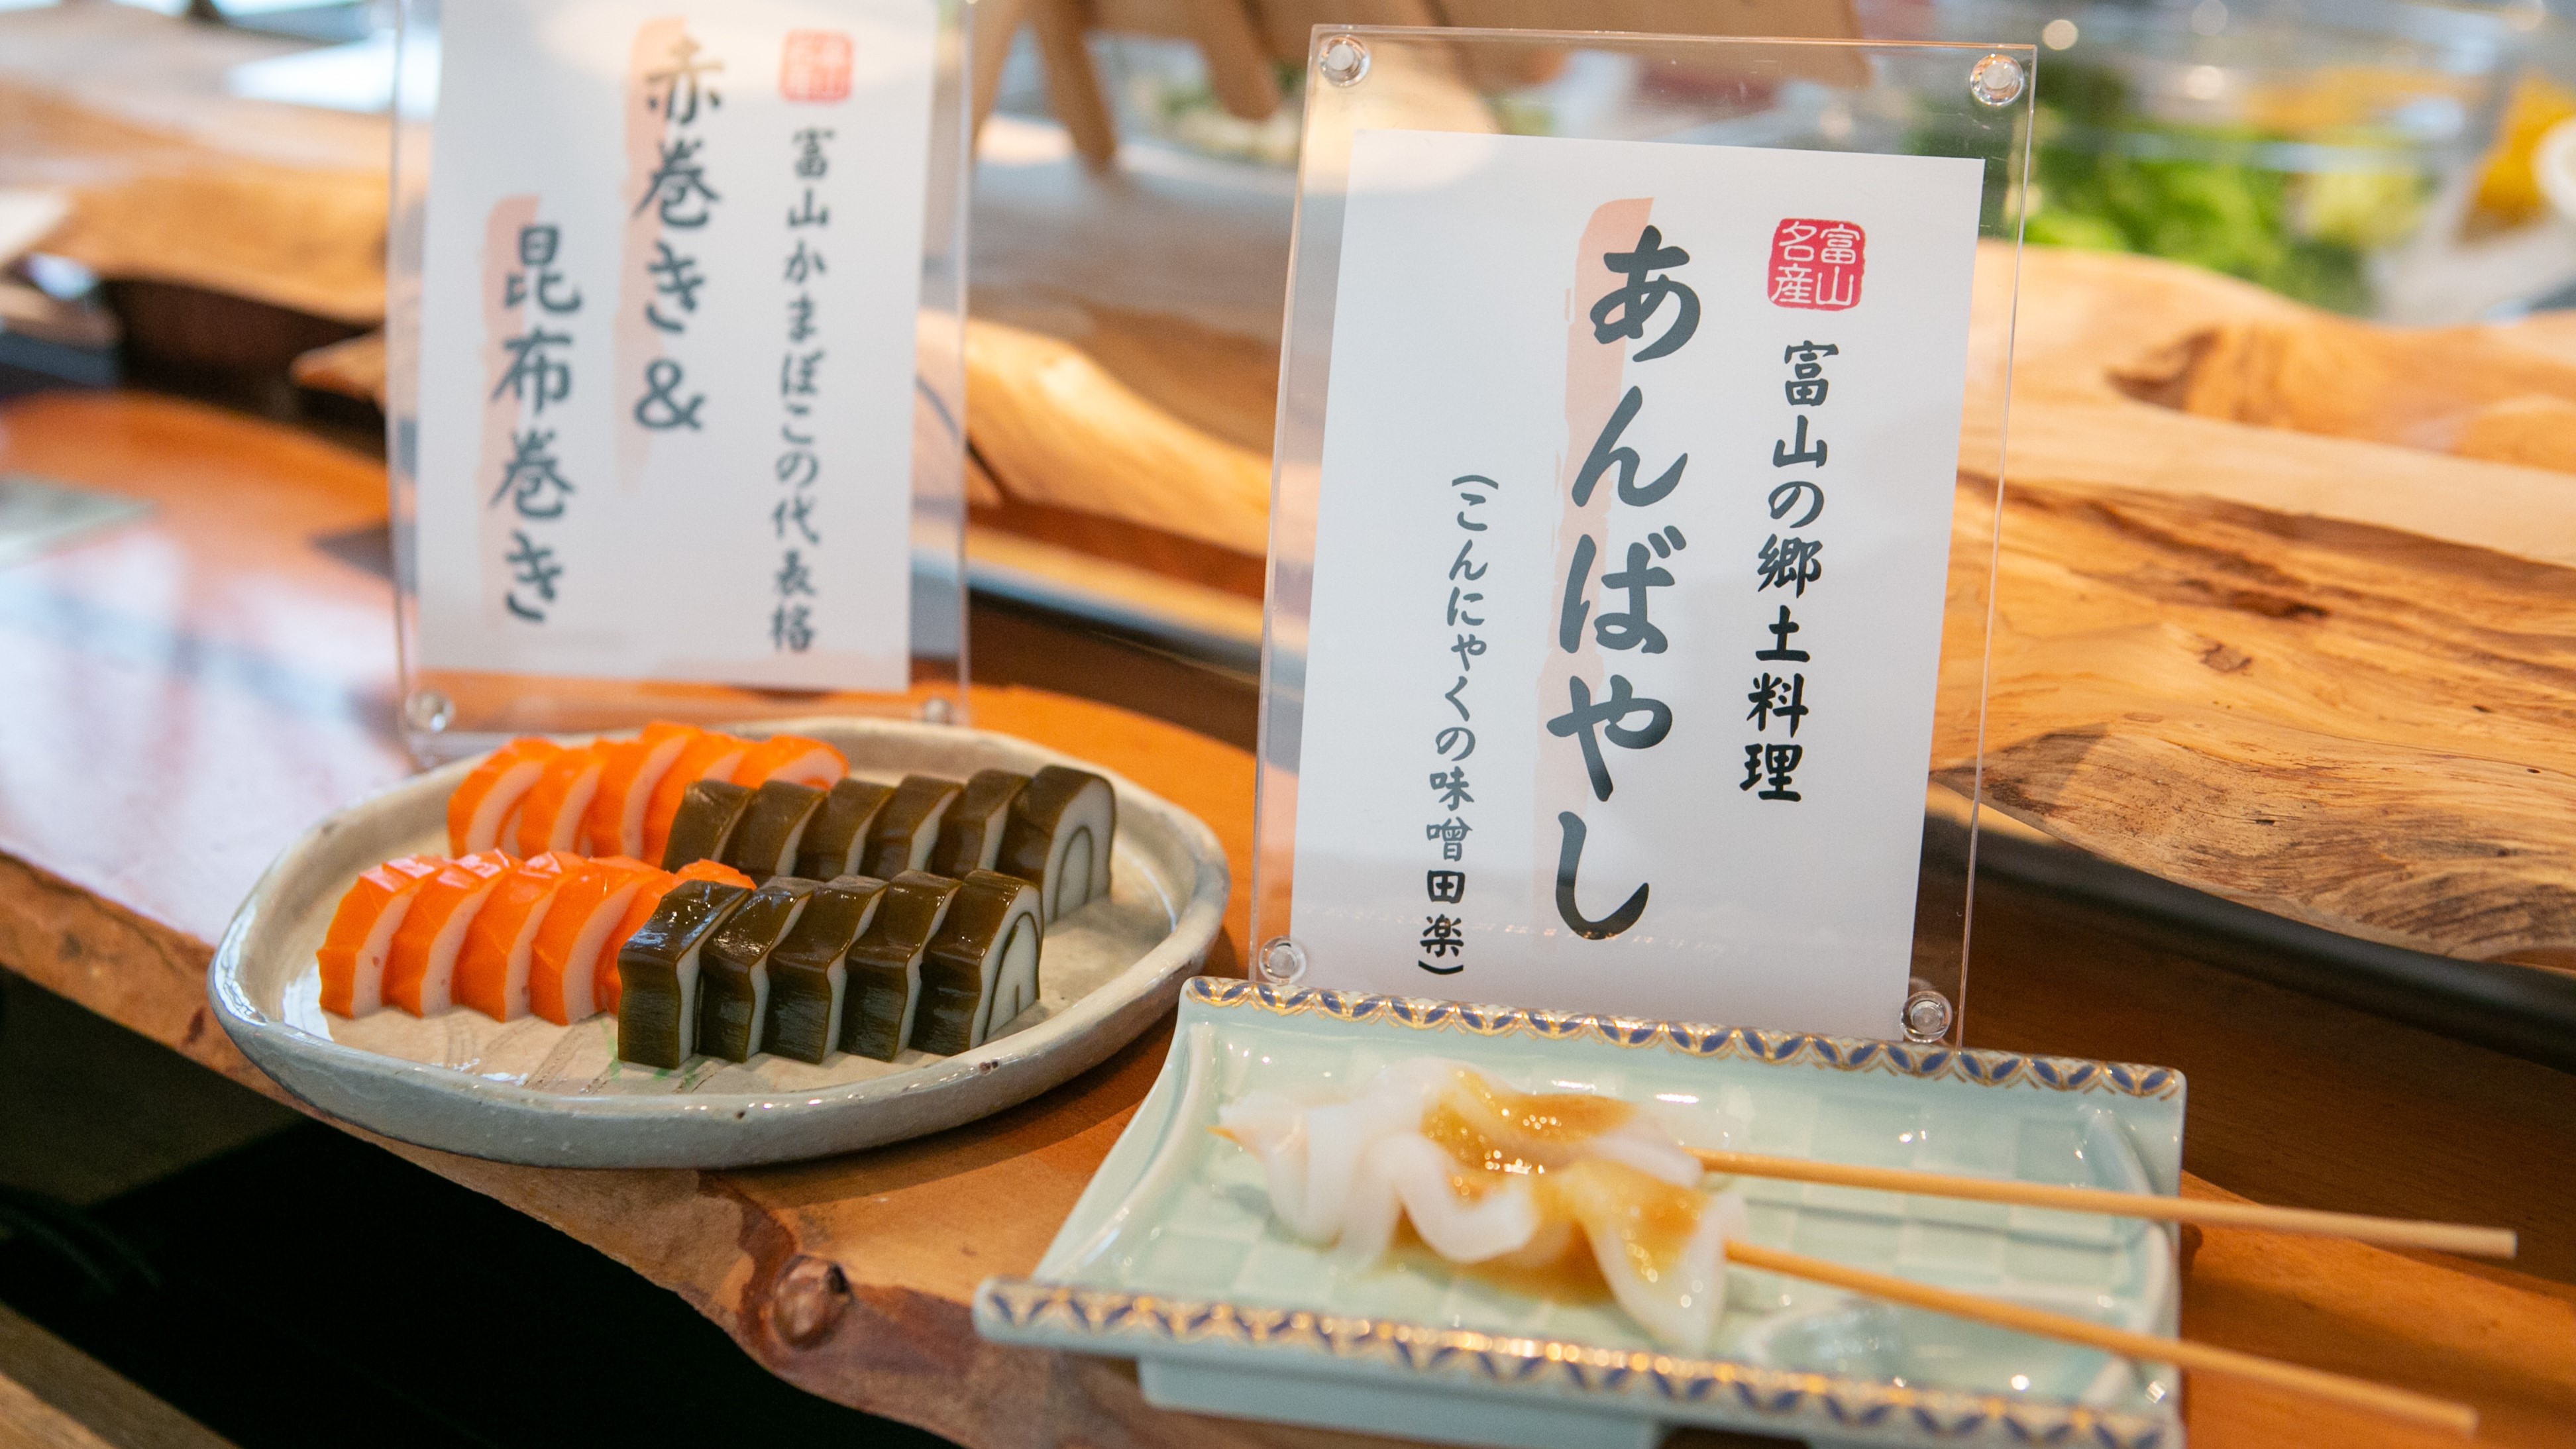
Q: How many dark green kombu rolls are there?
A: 11